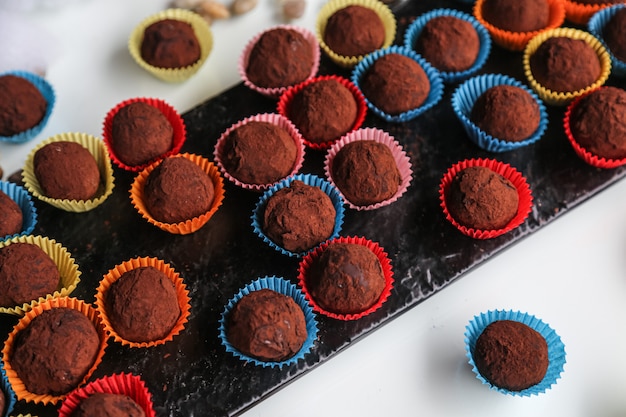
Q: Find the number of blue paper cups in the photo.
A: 10